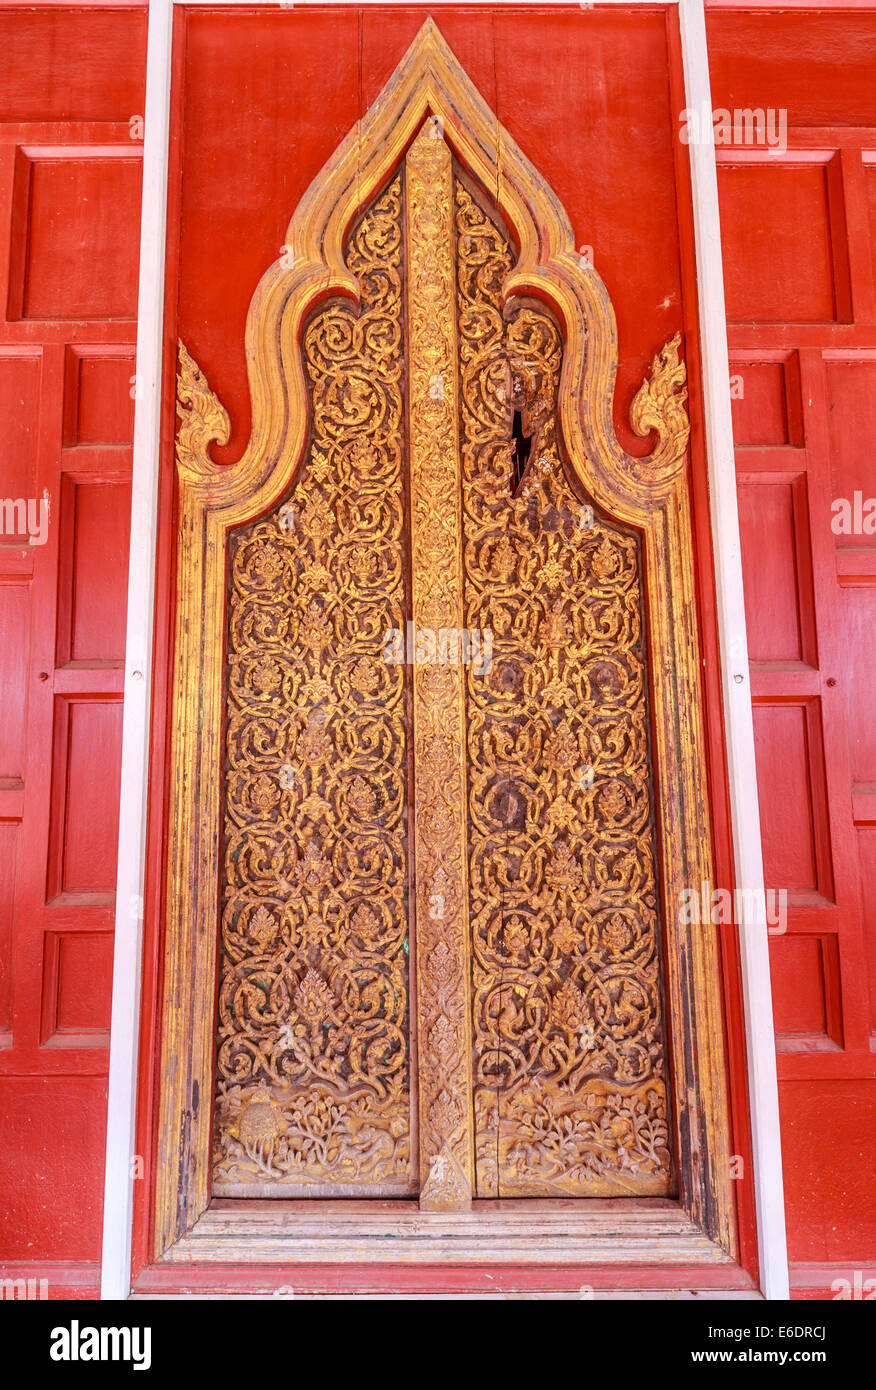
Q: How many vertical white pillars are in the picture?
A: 2